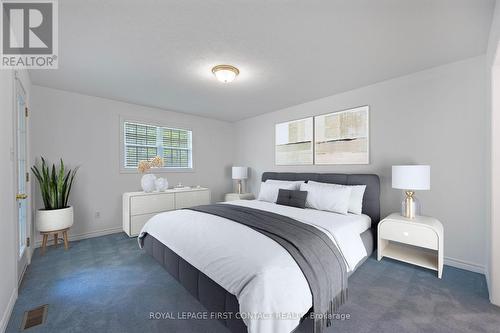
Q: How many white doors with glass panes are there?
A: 1